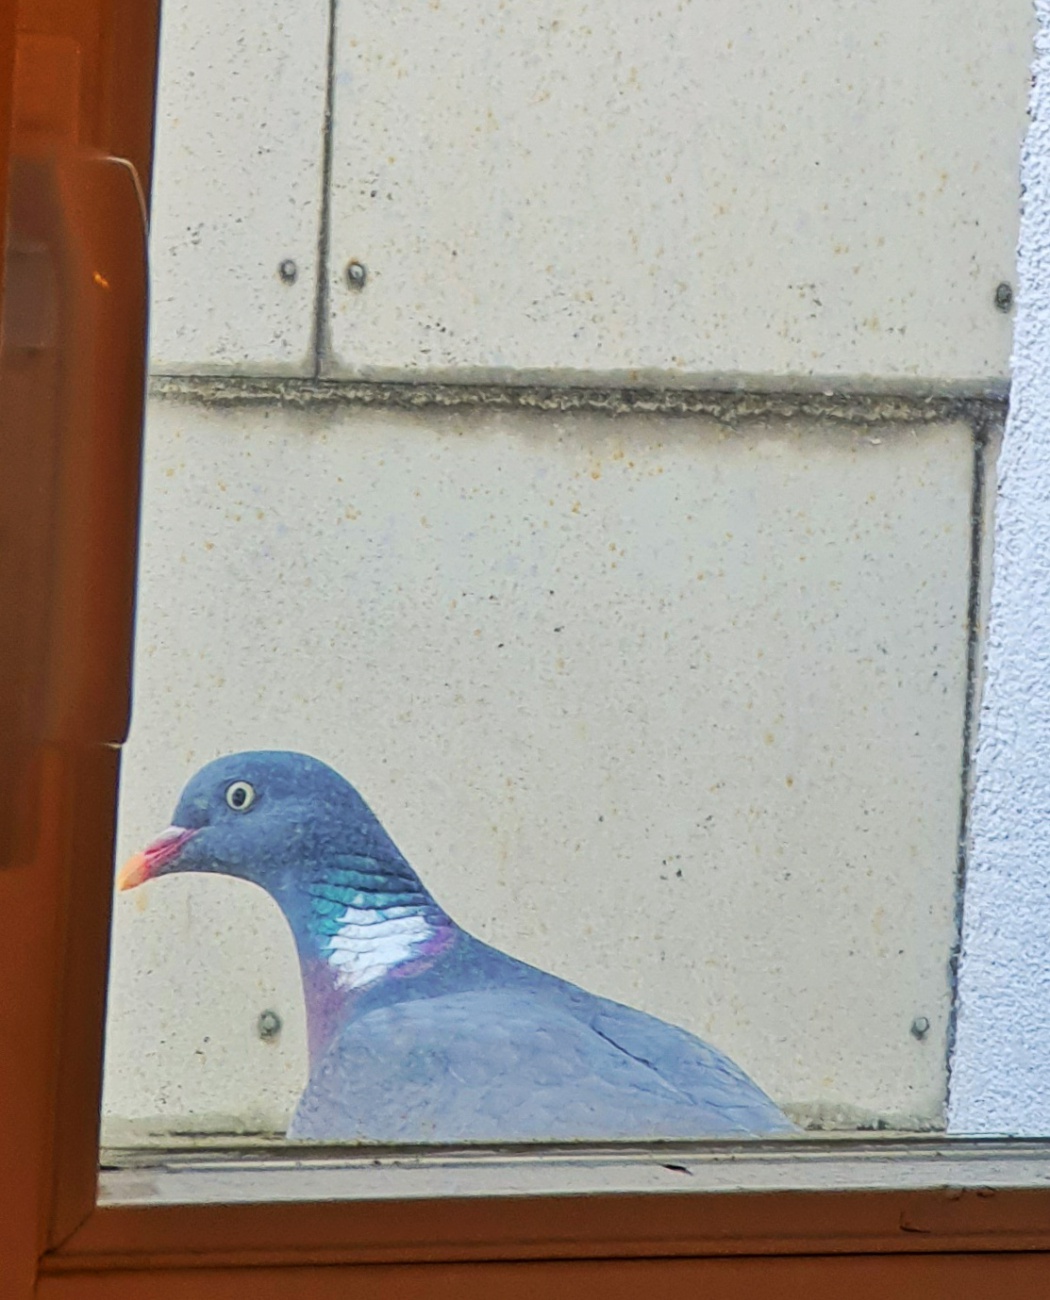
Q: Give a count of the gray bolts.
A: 5